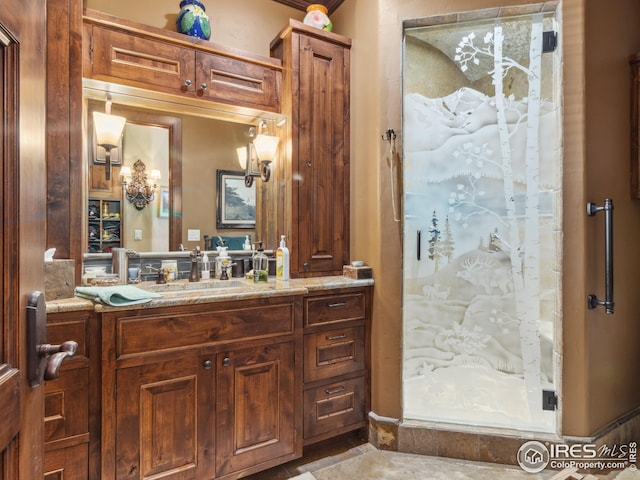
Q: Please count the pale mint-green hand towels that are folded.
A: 1